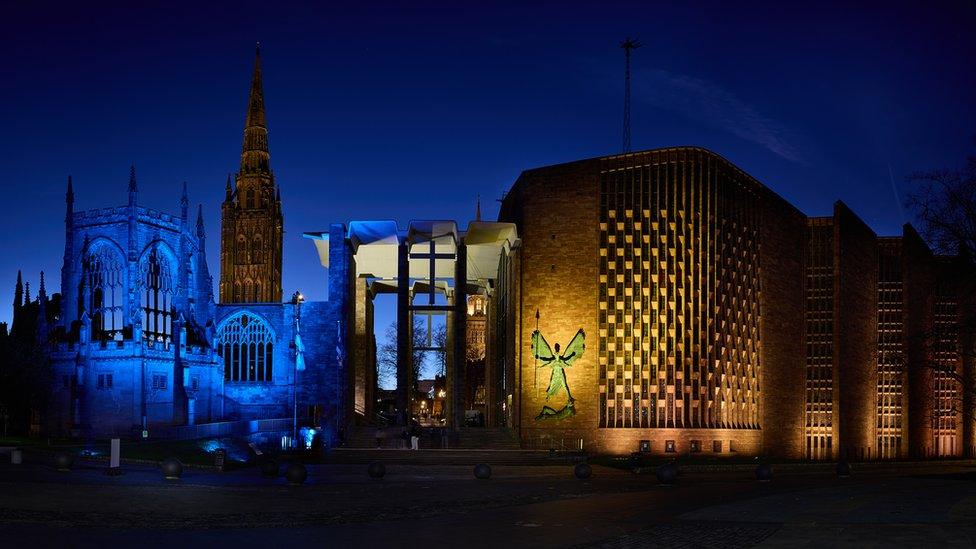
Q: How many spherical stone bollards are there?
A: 10